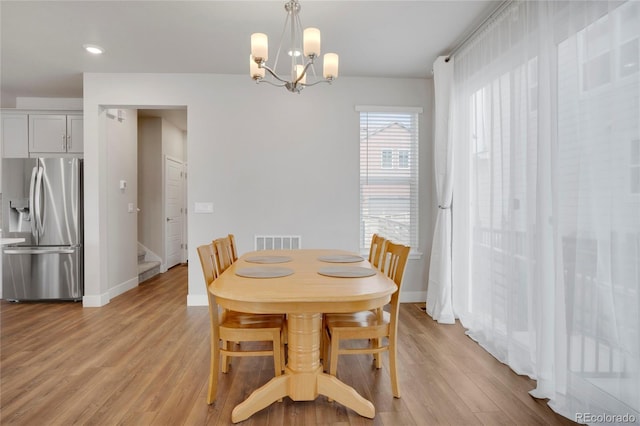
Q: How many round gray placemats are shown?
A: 4